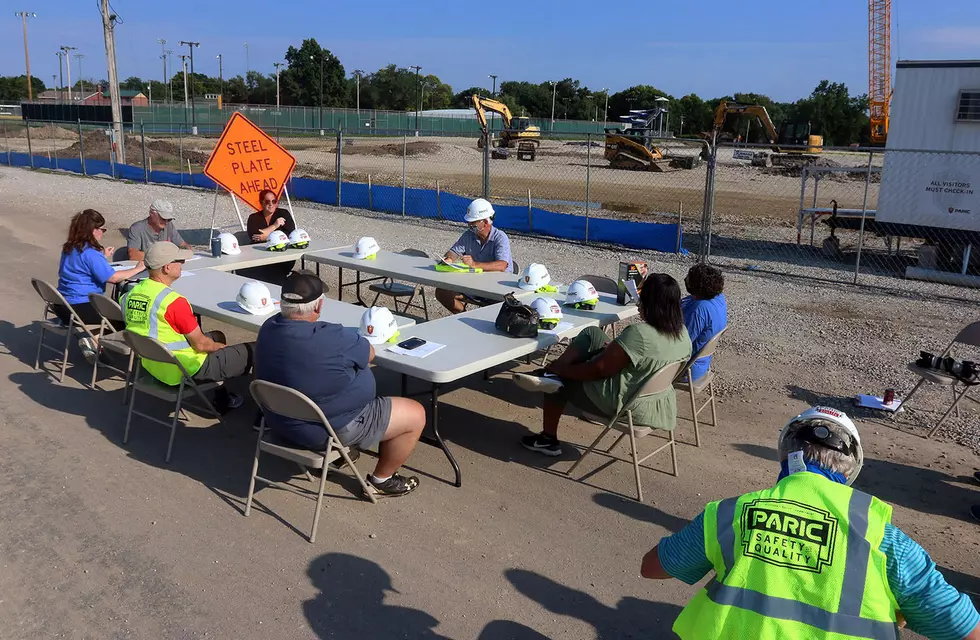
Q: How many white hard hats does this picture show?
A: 11